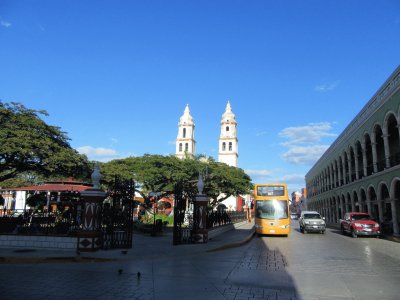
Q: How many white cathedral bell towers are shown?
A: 2